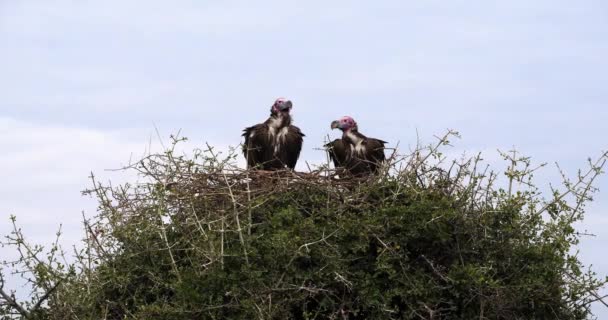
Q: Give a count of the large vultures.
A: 2